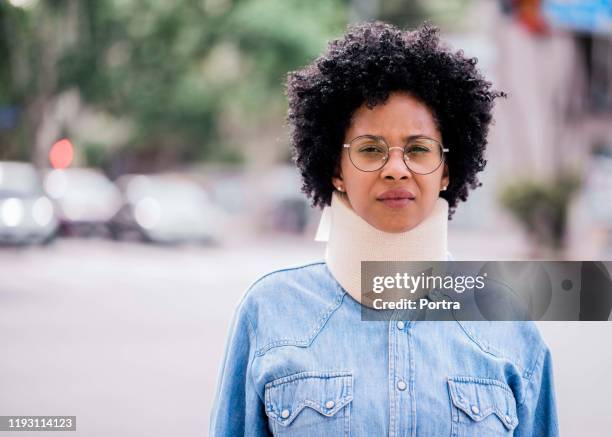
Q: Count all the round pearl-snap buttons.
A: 6